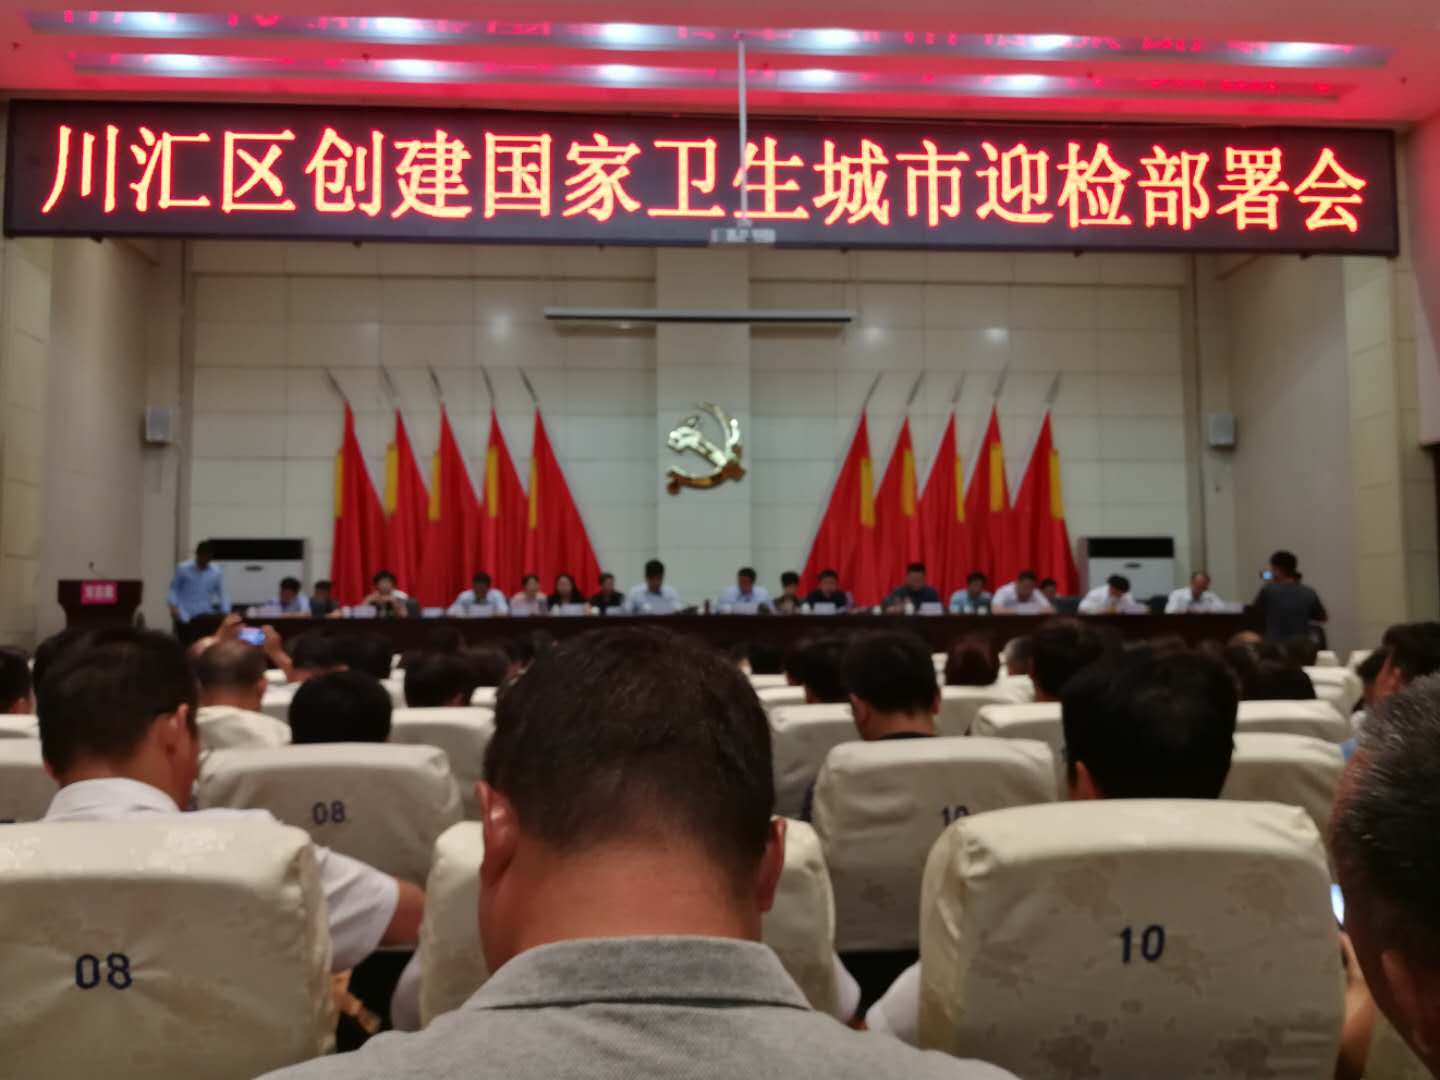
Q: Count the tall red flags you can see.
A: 10